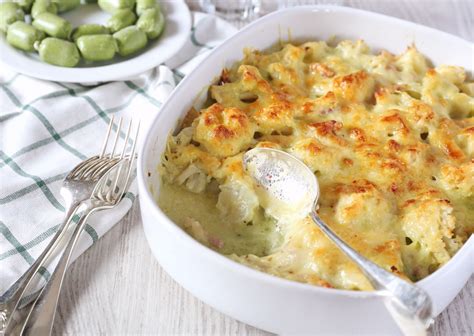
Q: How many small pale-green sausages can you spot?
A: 14